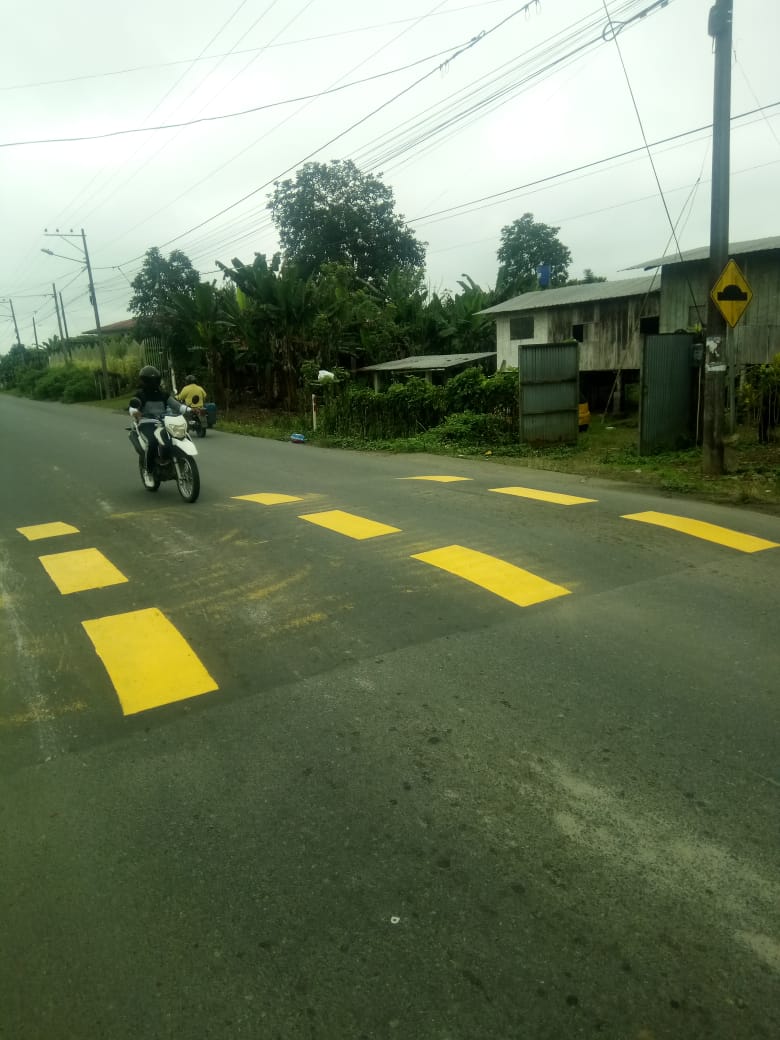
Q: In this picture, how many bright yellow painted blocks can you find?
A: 9